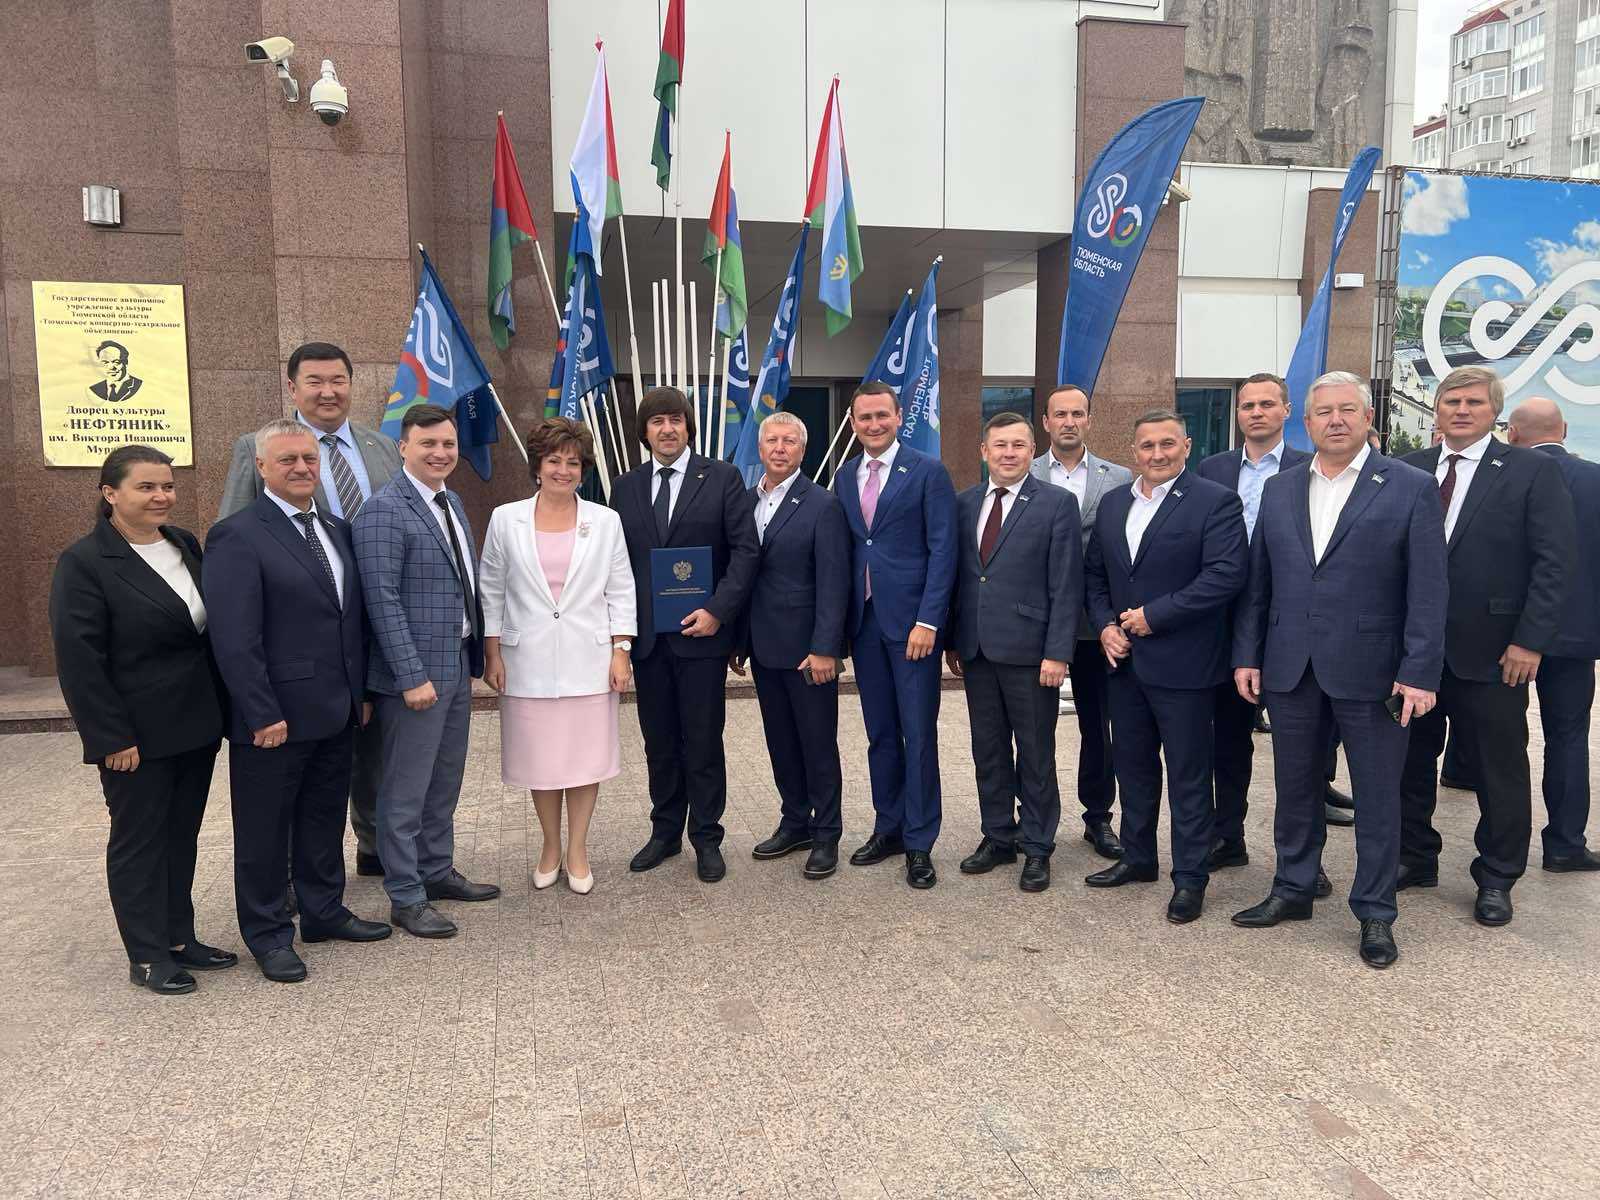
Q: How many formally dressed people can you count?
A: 15